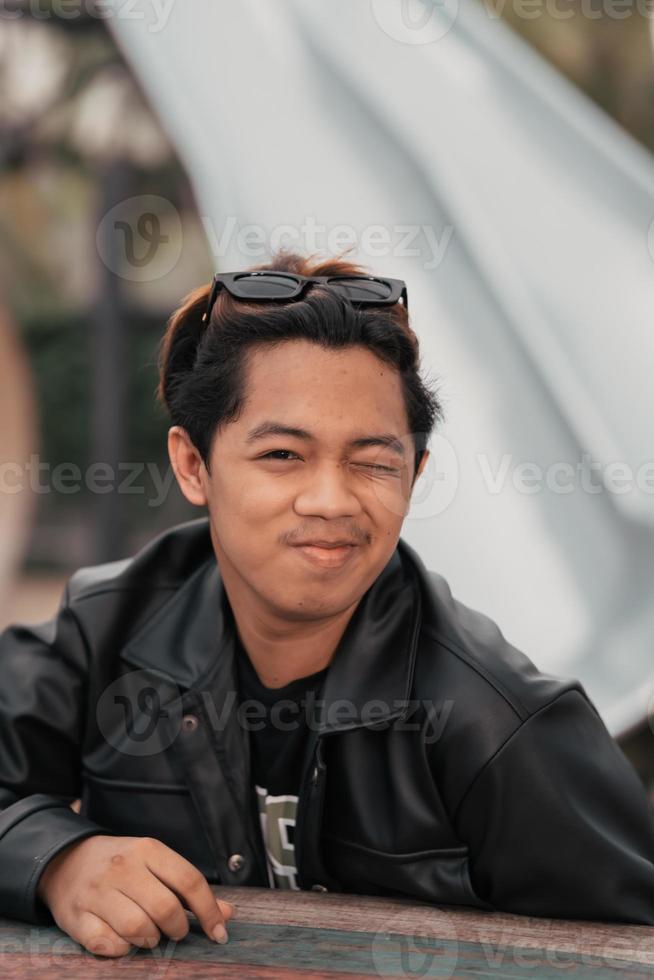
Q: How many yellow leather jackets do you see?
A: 0